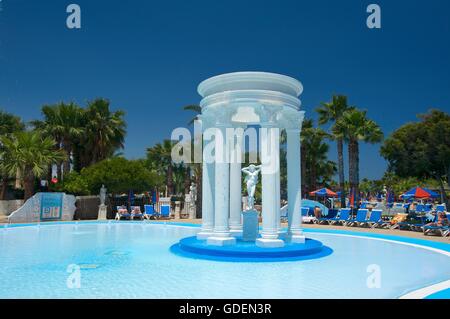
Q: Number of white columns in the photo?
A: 6